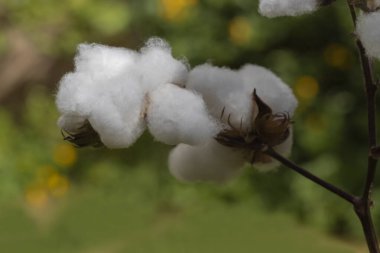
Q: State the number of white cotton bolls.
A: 4